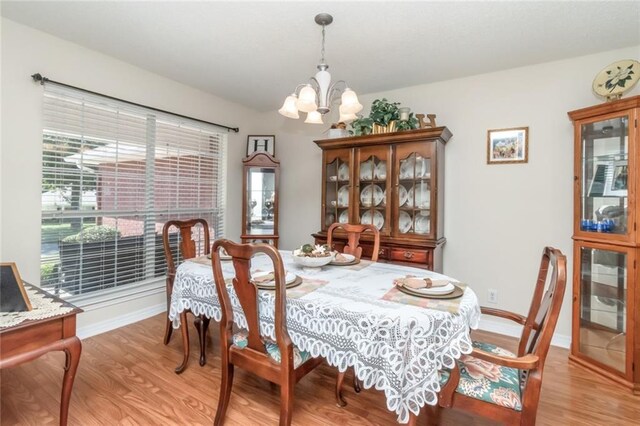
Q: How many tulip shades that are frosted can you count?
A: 5